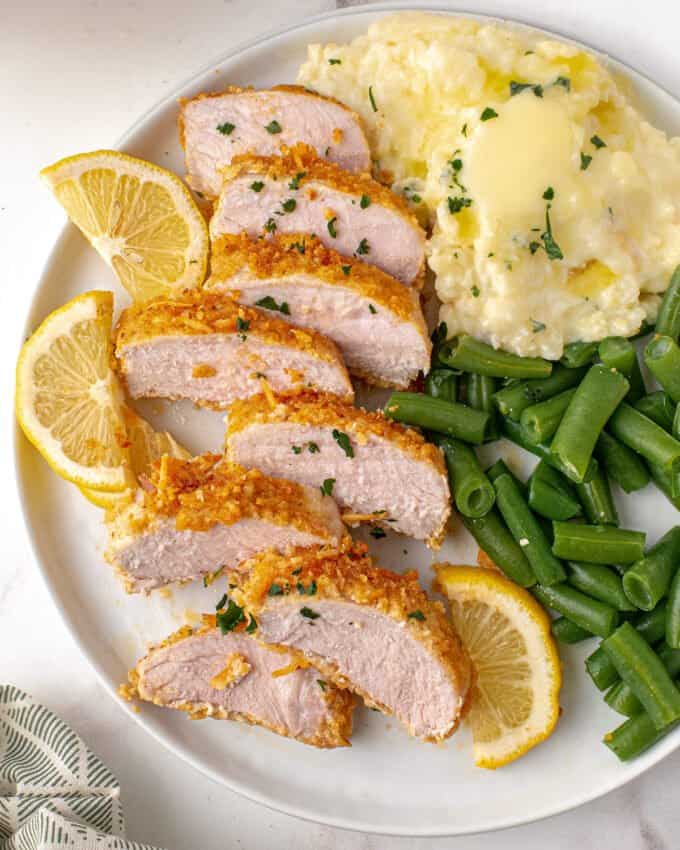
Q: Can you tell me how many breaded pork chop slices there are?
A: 8